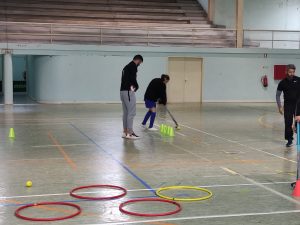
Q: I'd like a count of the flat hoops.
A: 4